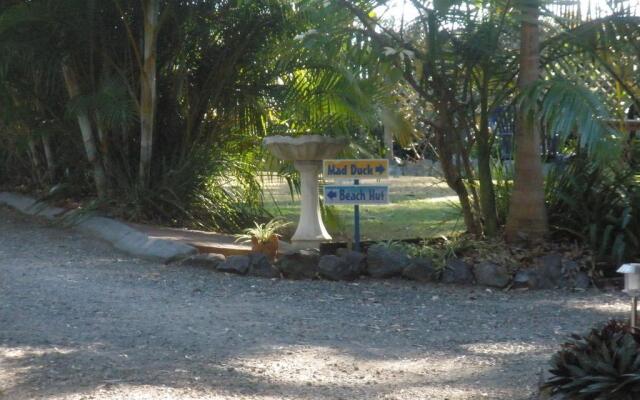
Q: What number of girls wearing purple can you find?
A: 0